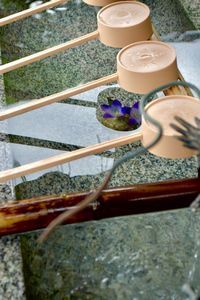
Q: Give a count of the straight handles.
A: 4